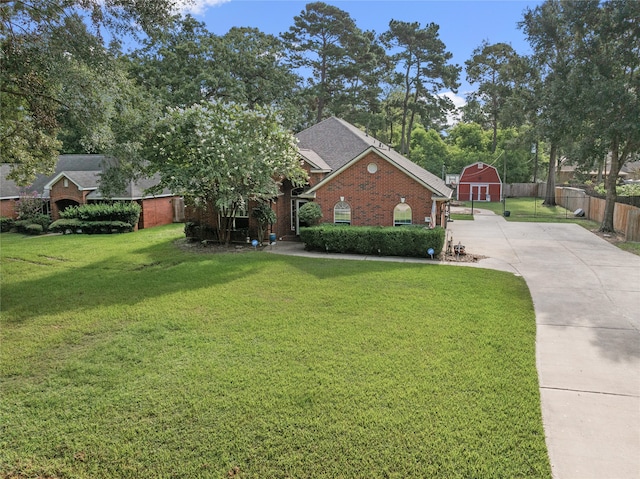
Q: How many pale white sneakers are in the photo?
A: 0